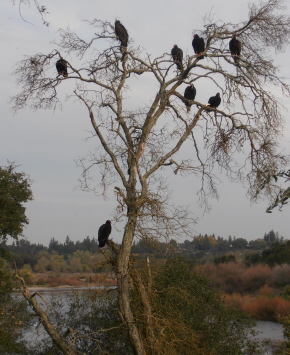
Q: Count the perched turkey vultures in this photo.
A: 8